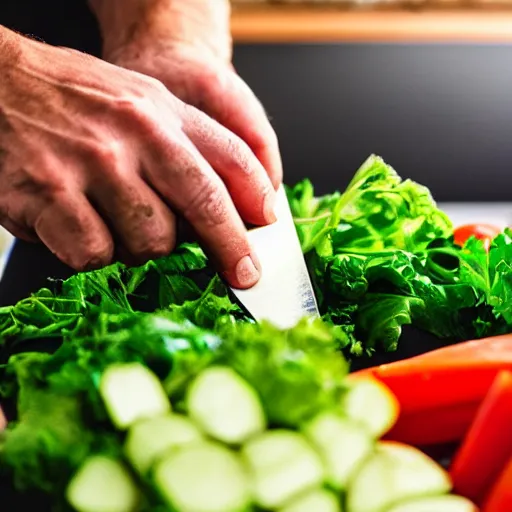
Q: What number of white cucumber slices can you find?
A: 11